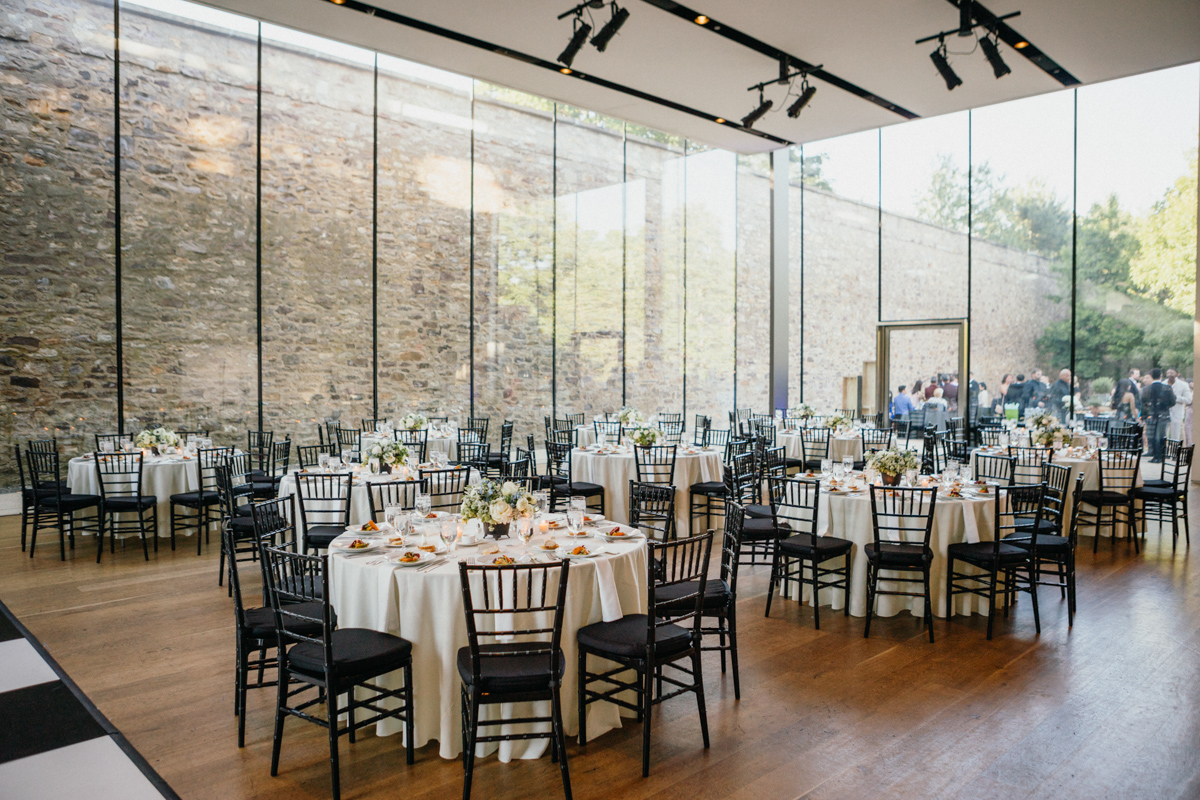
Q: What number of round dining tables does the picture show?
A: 11